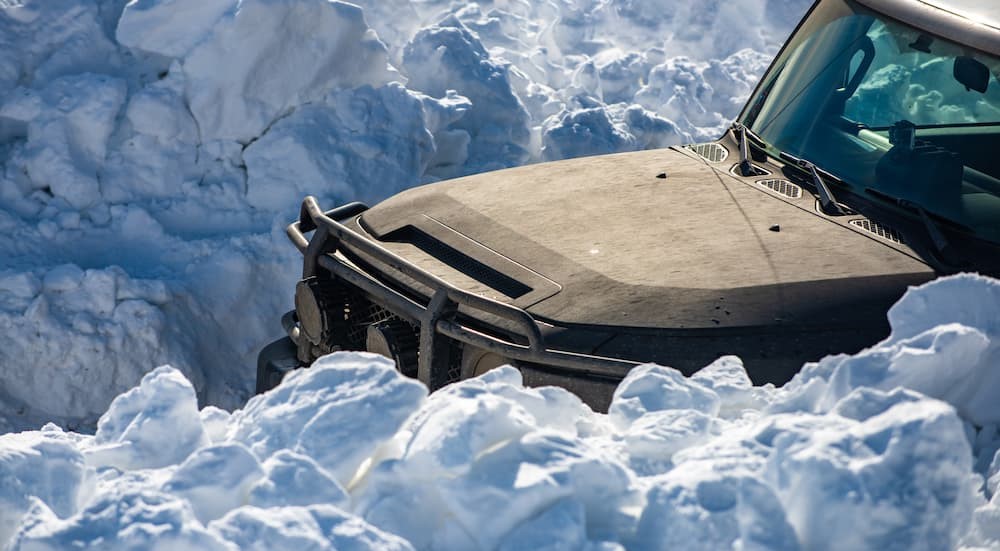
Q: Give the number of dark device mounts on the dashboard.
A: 1